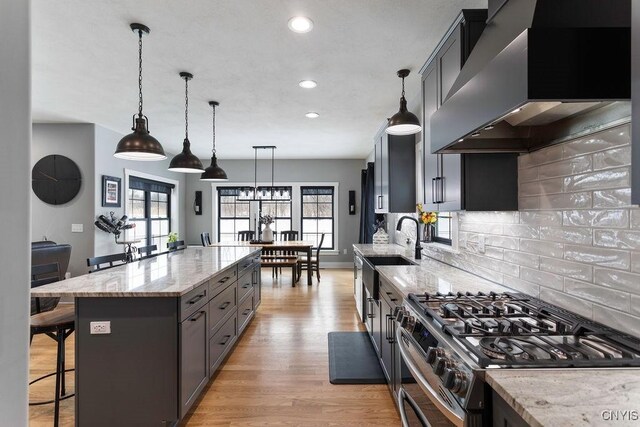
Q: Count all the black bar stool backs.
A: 4